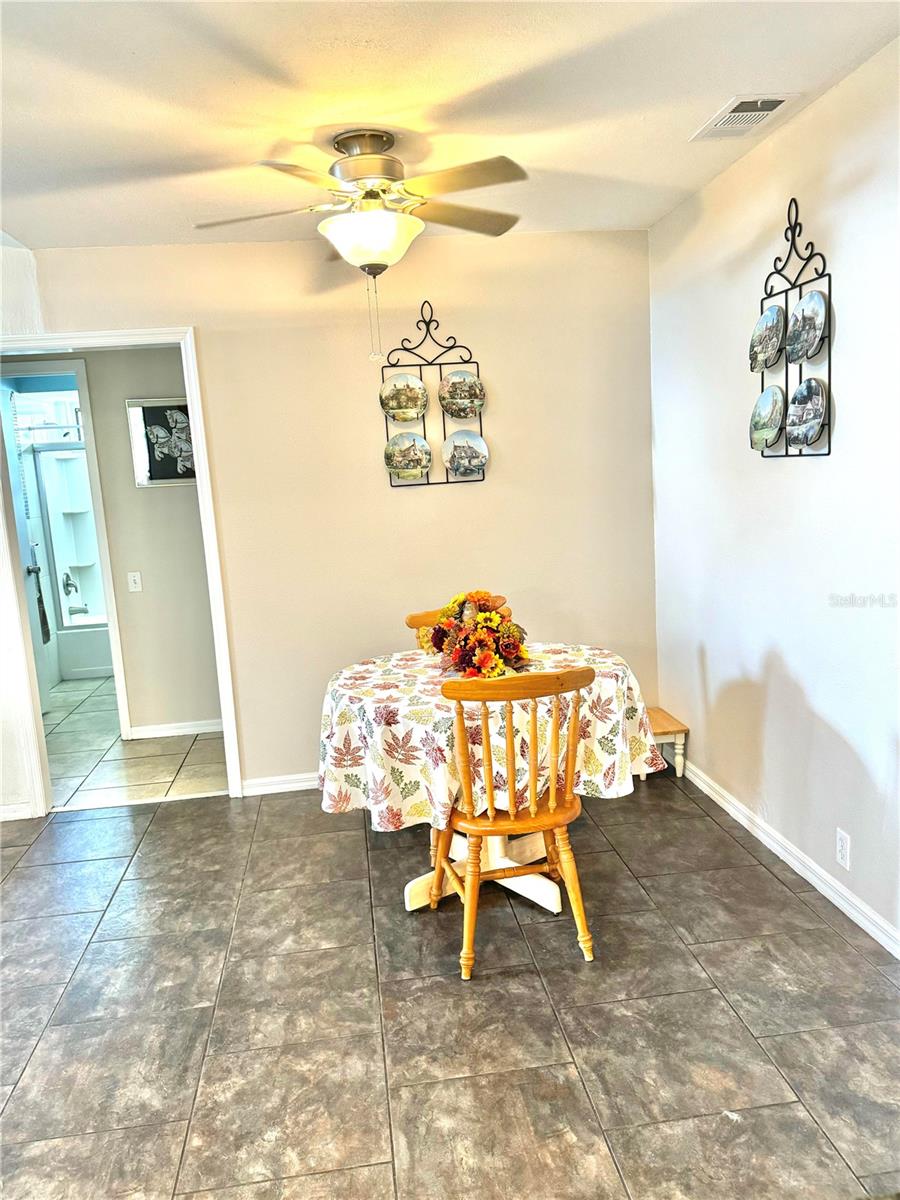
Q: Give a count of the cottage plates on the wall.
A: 8